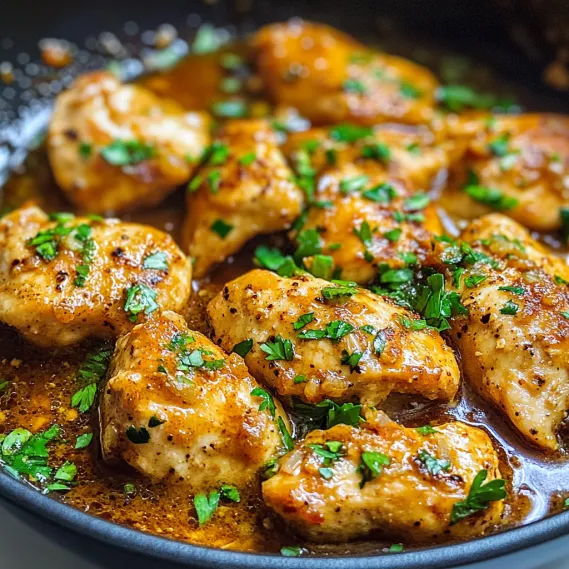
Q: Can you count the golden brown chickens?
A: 11